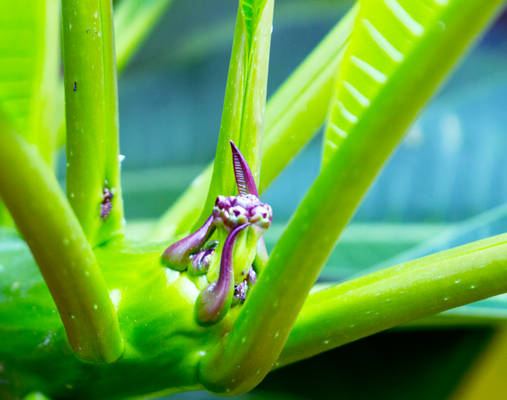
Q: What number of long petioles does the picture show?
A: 6